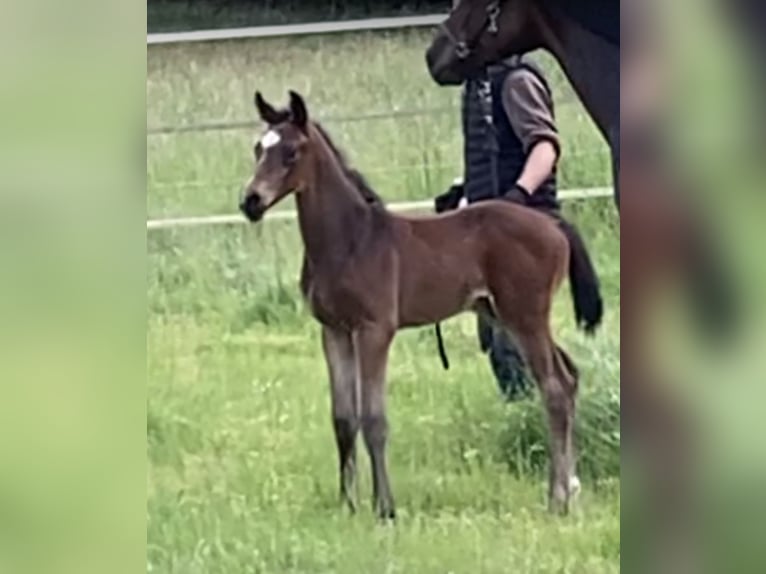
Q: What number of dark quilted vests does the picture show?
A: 1